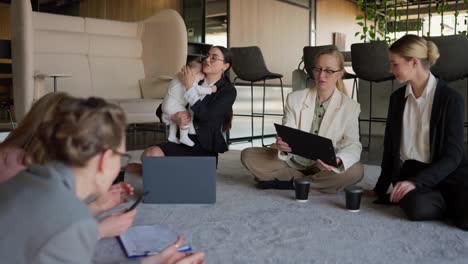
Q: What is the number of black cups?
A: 2